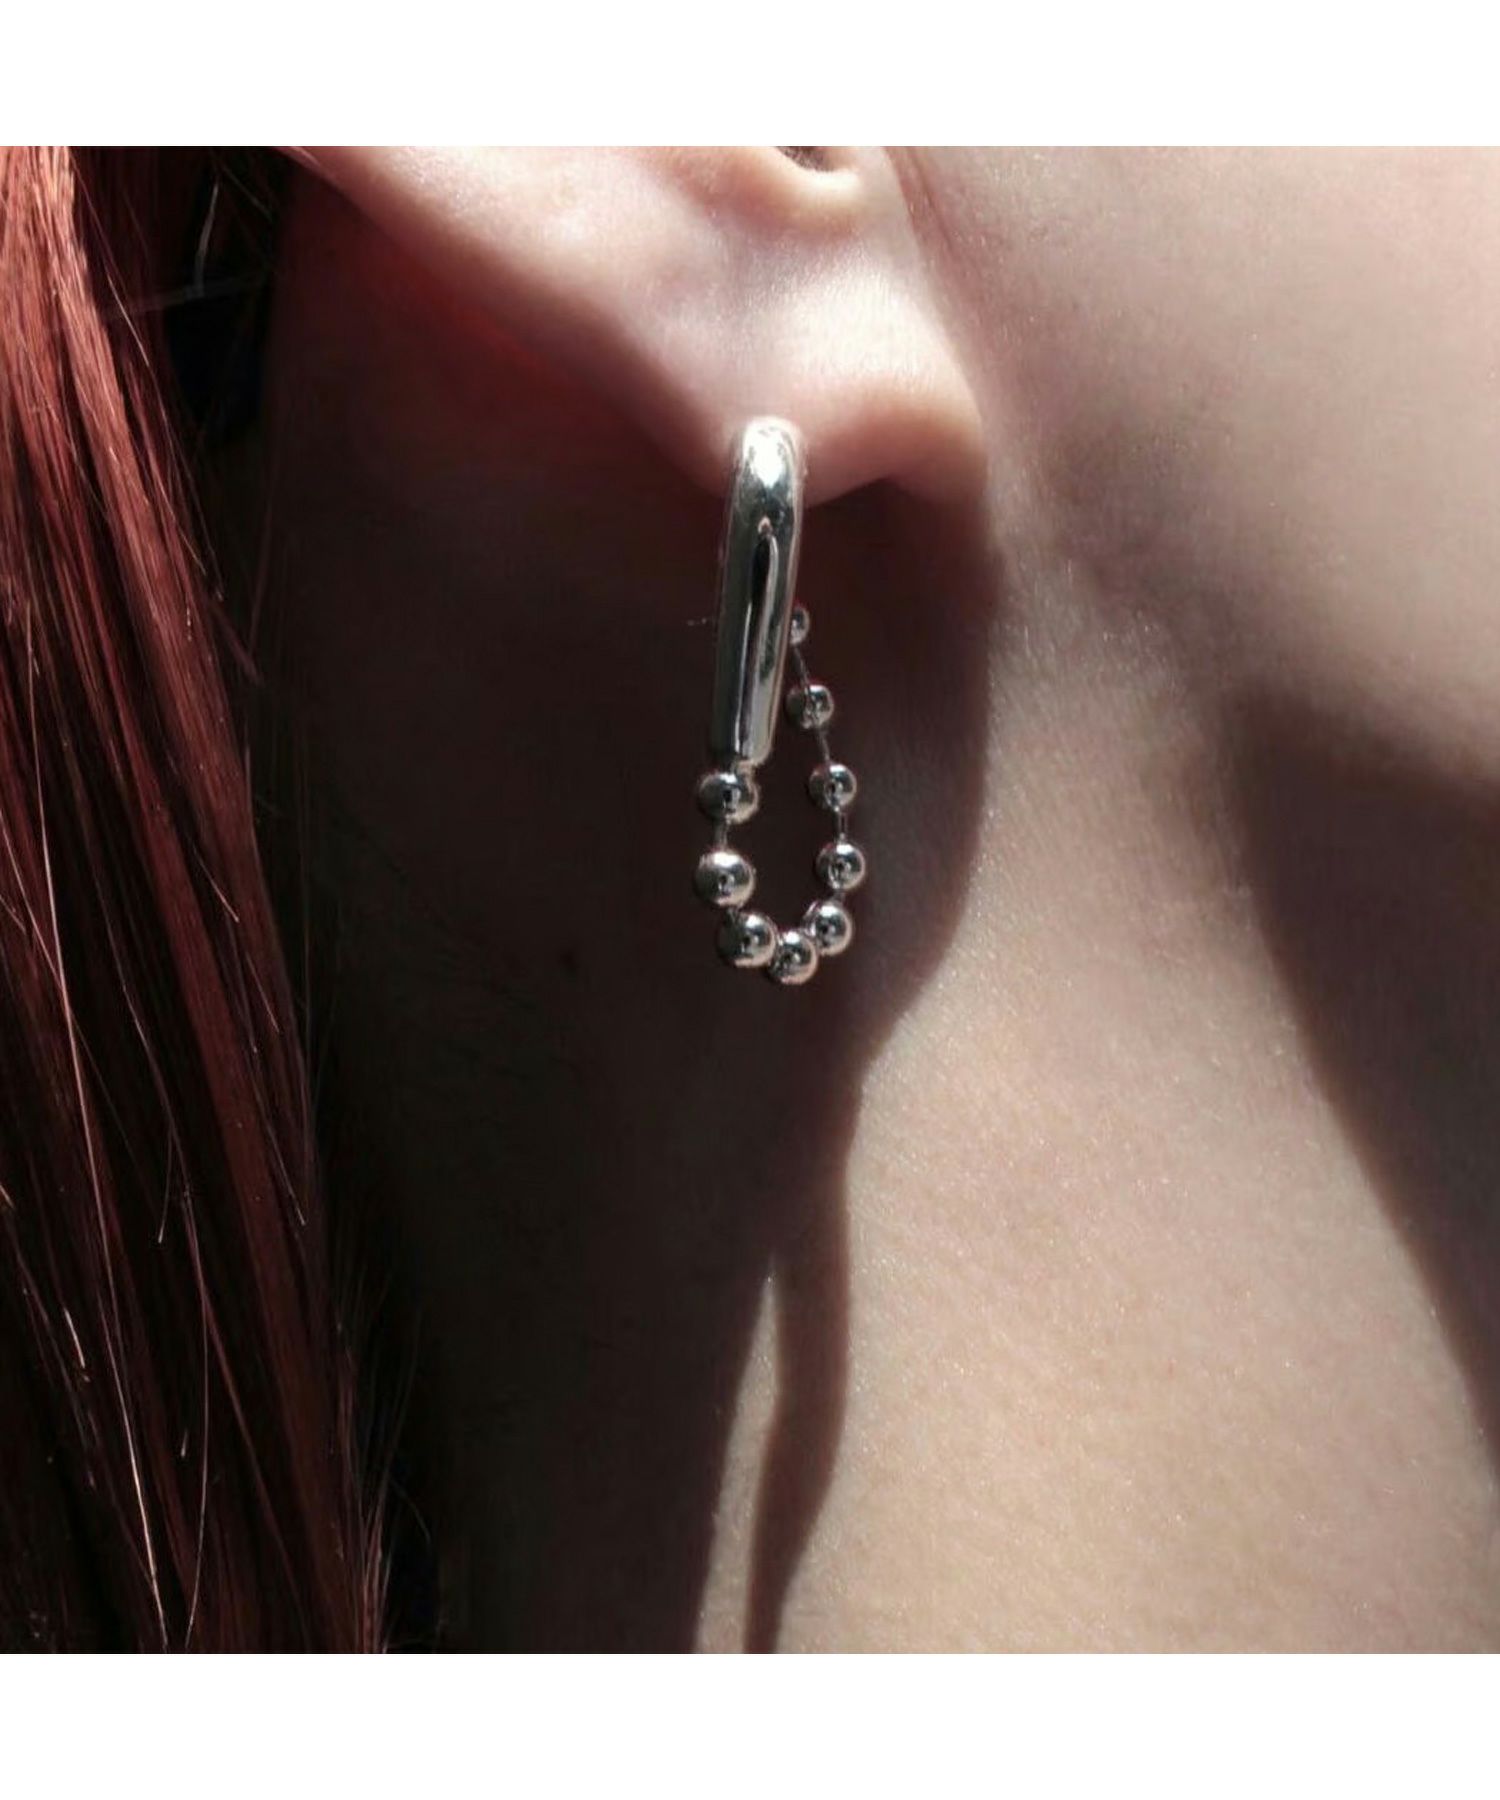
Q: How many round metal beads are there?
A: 9